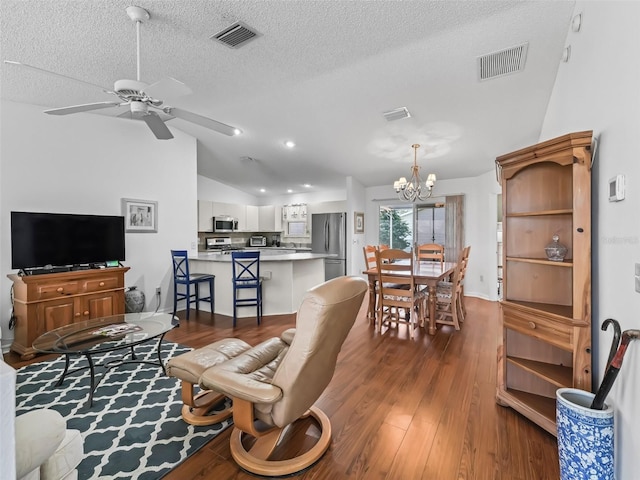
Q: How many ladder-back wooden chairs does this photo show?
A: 6